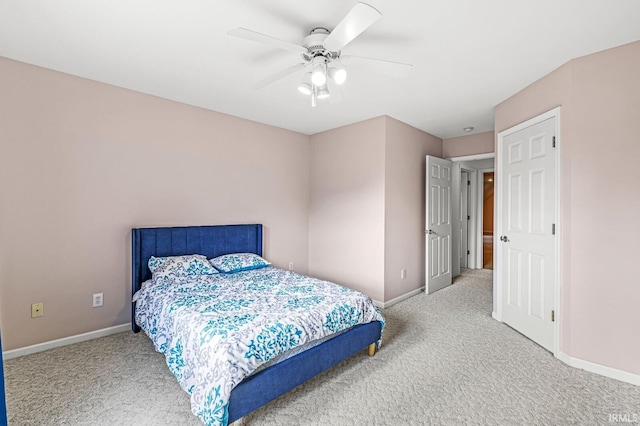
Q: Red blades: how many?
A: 0